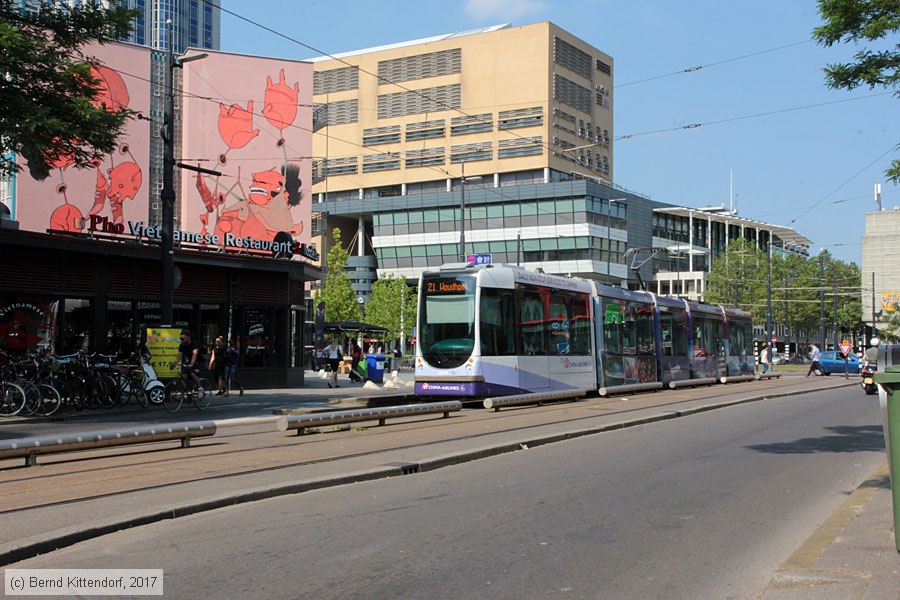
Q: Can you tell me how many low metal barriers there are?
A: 7